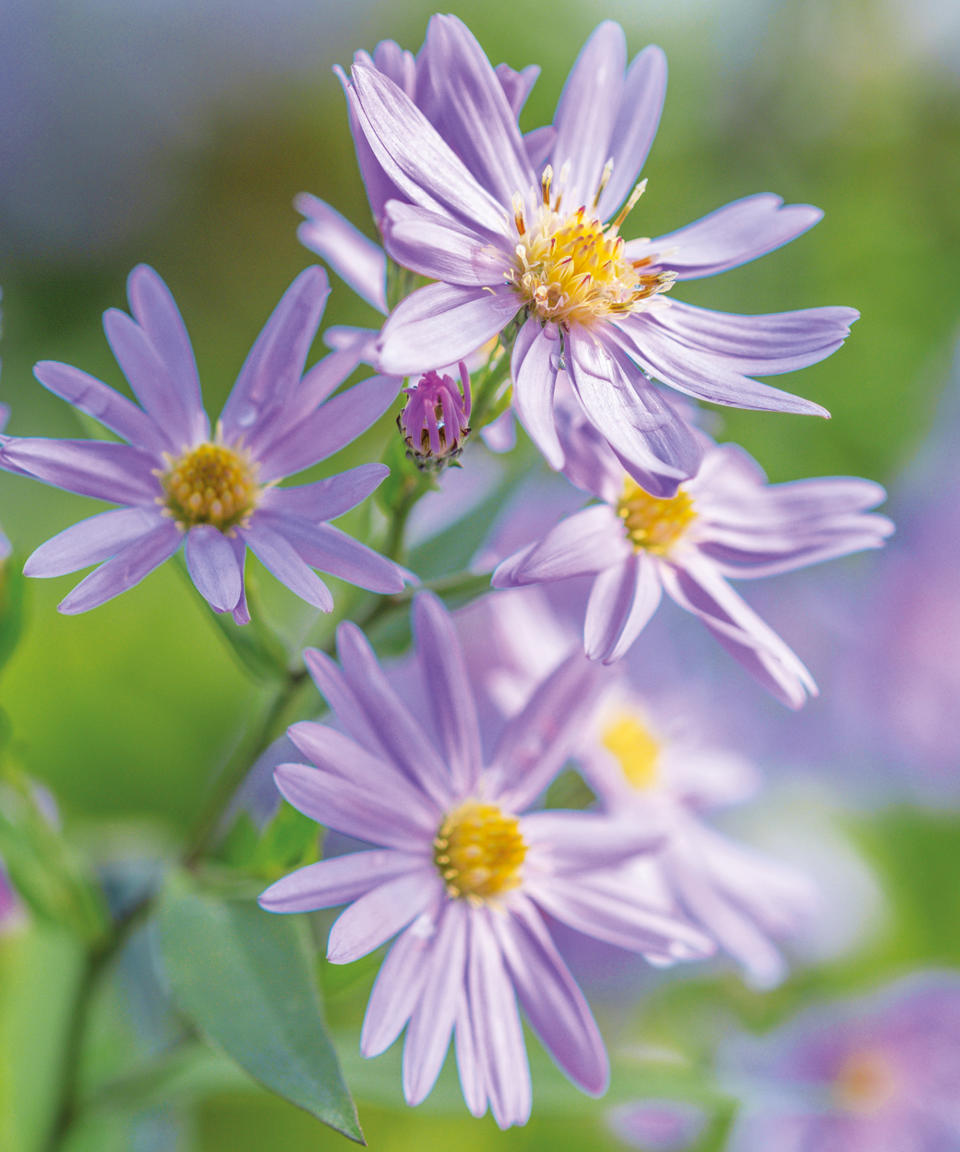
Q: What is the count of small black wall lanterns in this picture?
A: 0